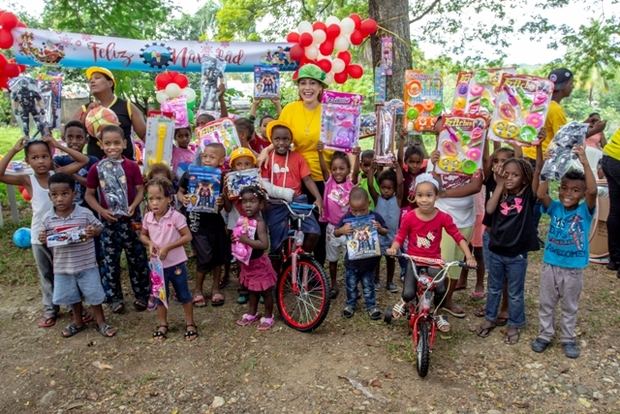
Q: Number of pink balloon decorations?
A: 0